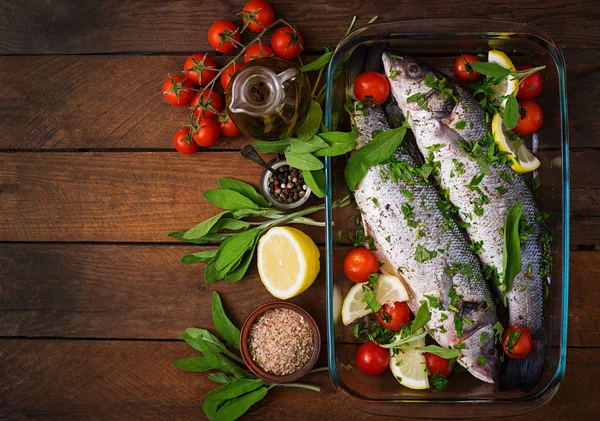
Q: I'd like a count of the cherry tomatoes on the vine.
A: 11